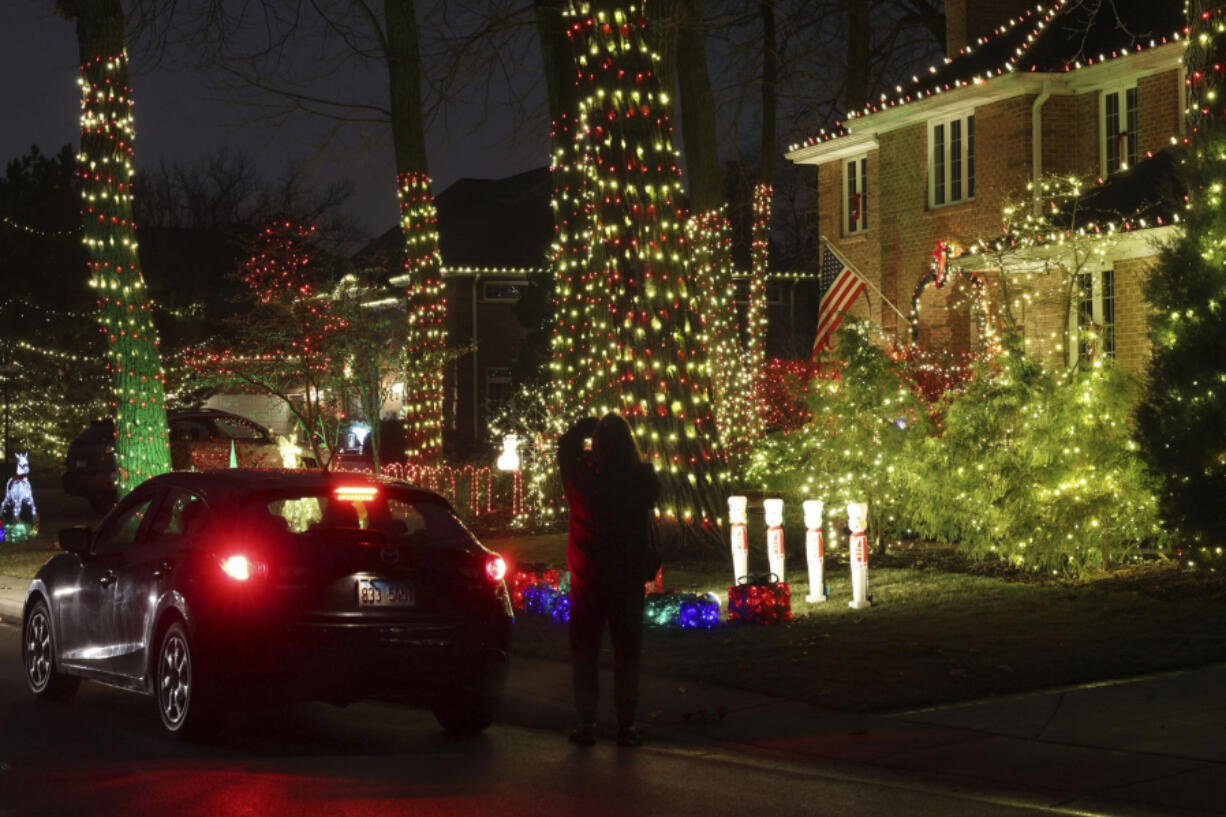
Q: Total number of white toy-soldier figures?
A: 4